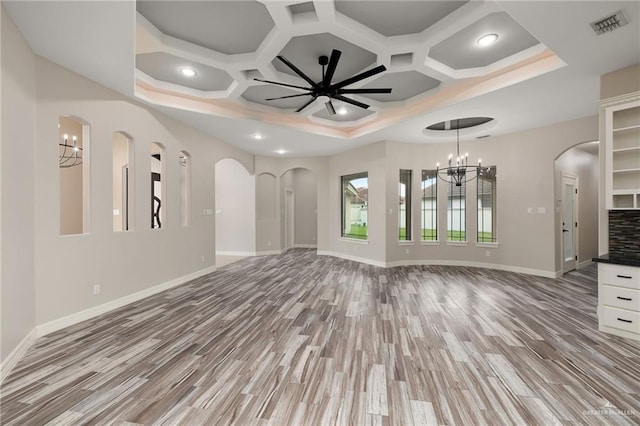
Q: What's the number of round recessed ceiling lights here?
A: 5